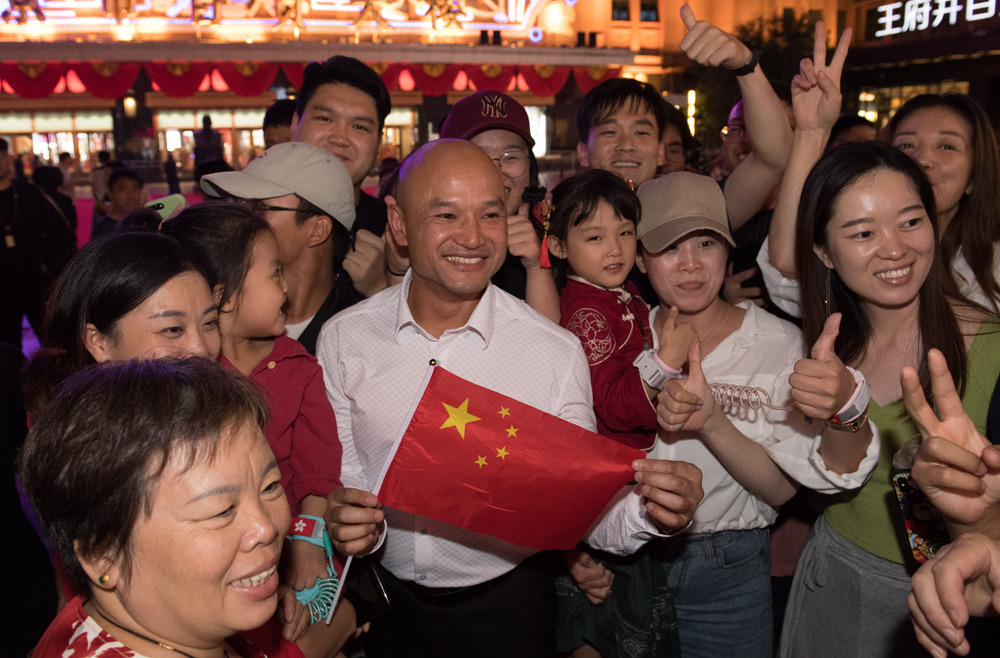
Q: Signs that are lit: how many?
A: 2